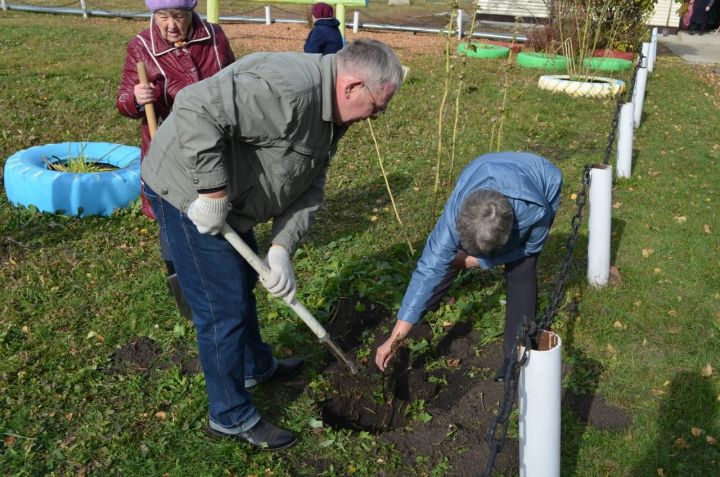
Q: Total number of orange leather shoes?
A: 0